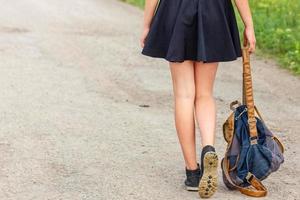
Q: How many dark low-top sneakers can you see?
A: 2